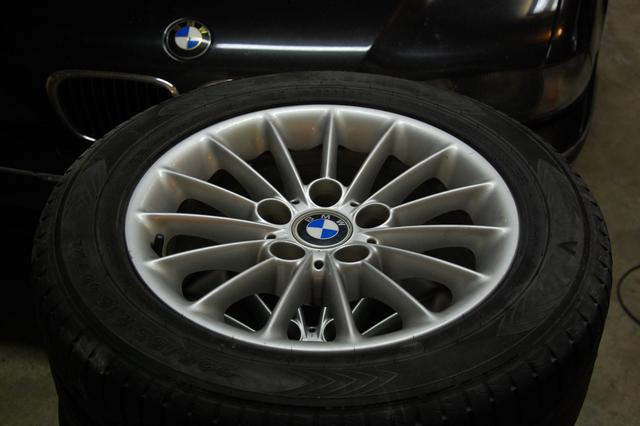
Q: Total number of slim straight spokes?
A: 15